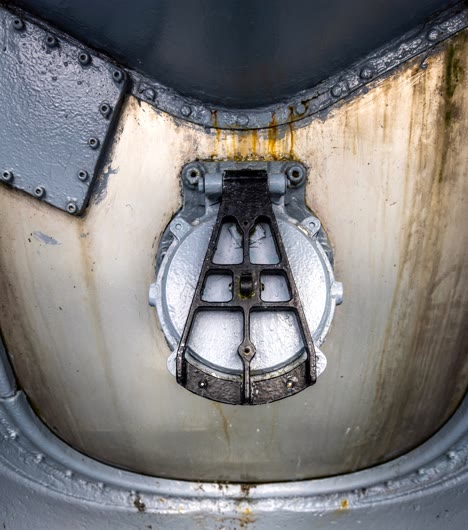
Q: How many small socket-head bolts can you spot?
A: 10